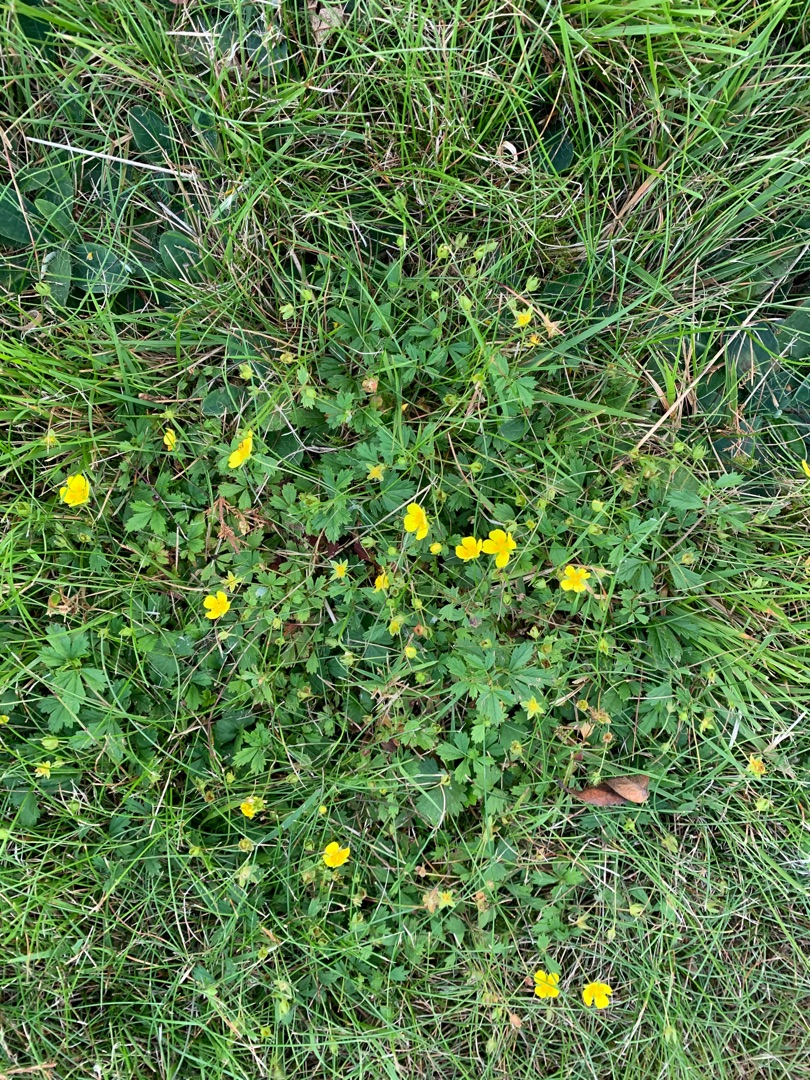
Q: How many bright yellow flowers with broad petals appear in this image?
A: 10